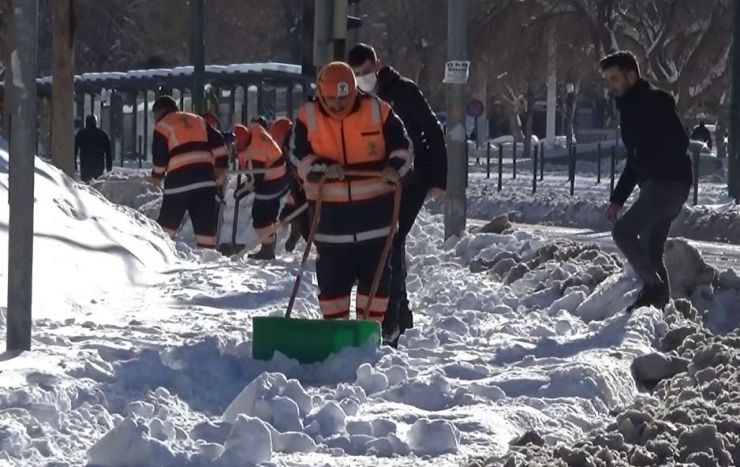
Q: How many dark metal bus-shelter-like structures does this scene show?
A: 1